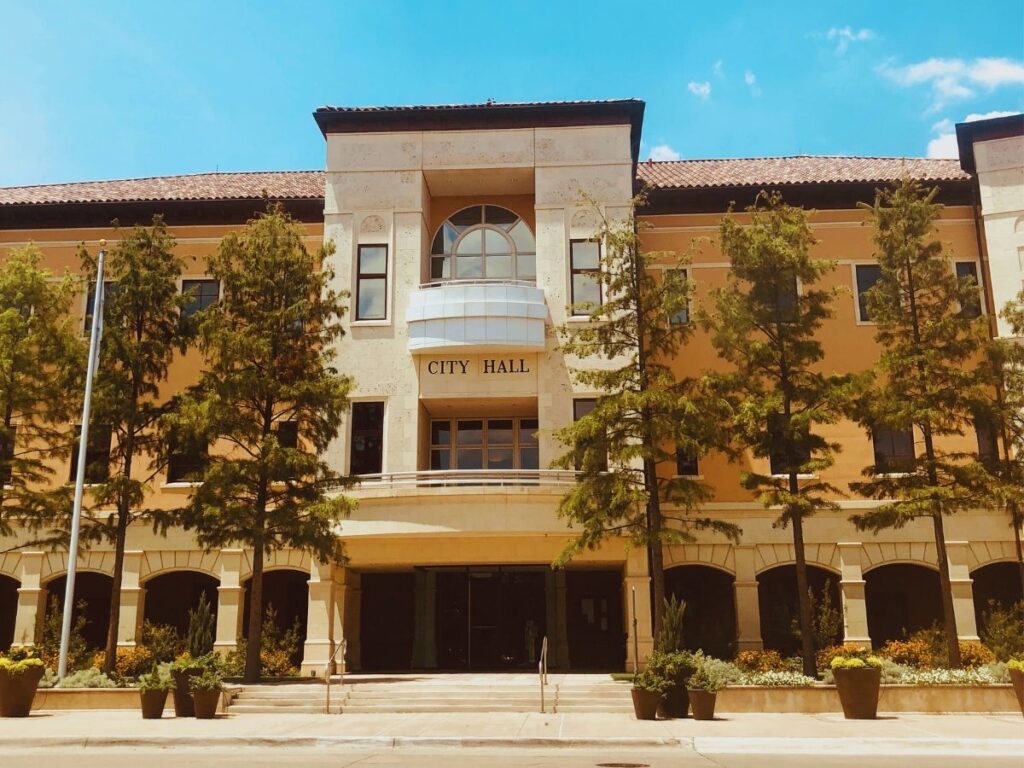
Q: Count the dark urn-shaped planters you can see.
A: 9